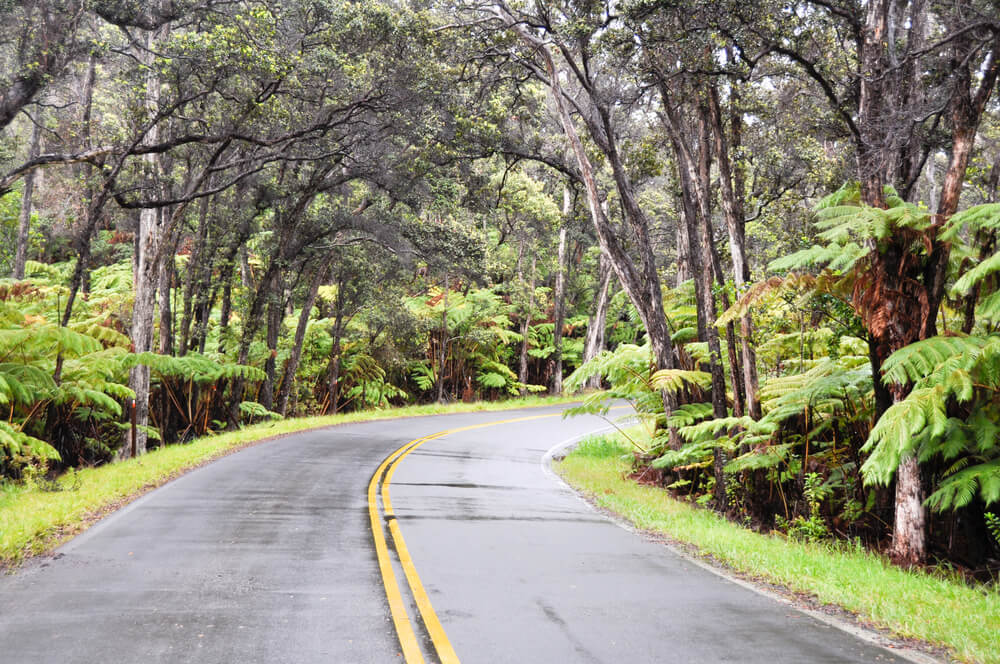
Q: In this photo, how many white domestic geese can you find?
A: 0